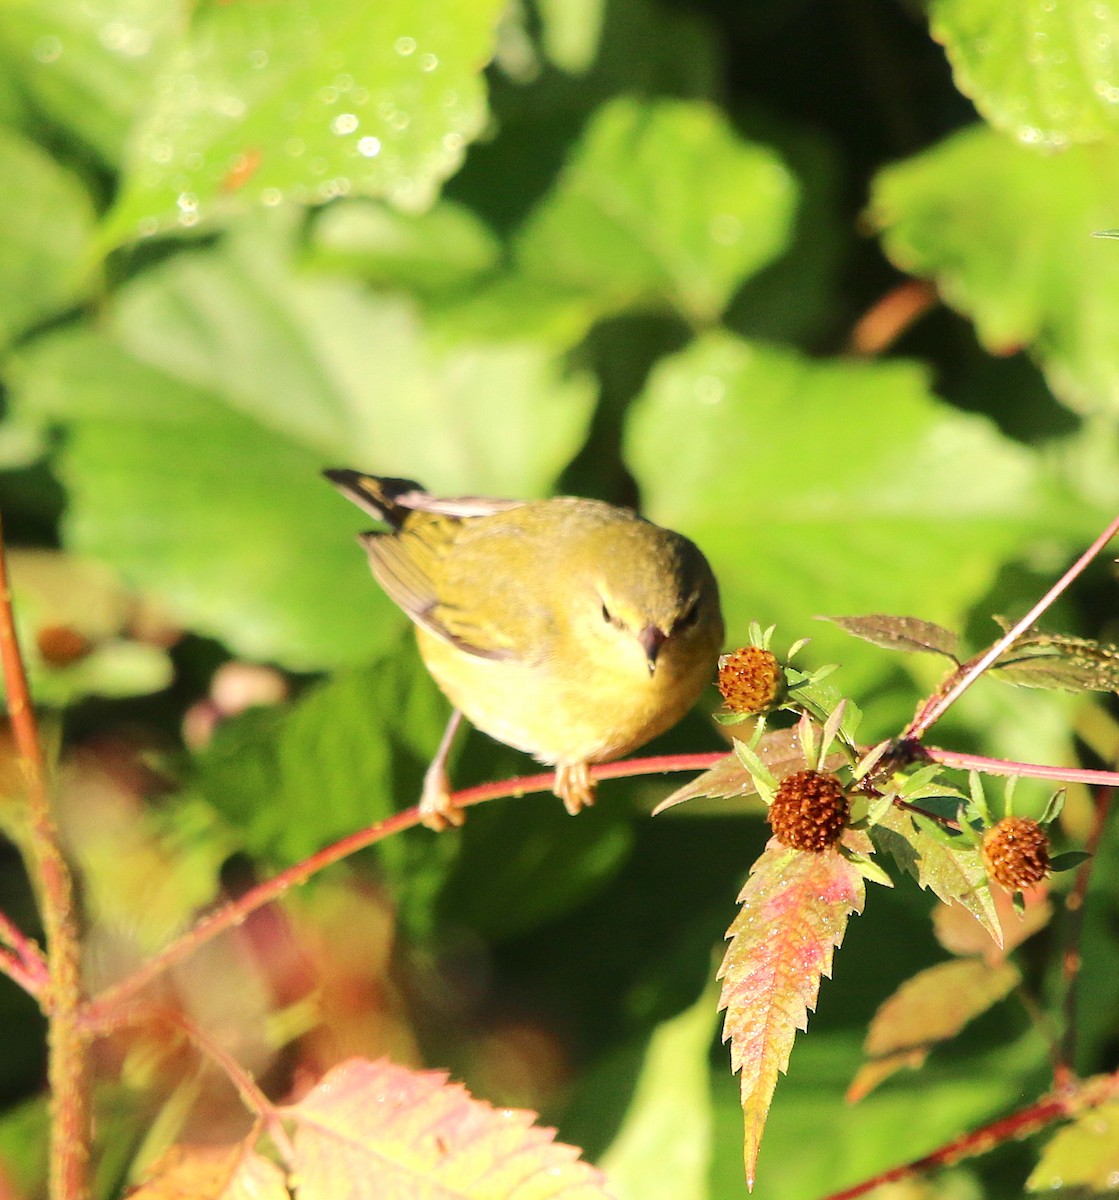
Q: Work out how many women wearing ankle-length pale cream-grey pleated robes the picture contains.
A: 0